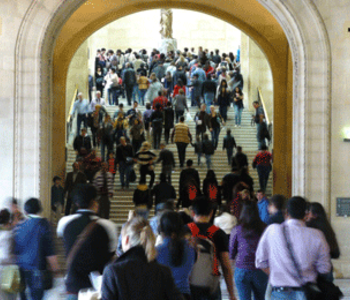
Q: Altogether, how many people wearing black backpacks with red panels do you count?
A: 2